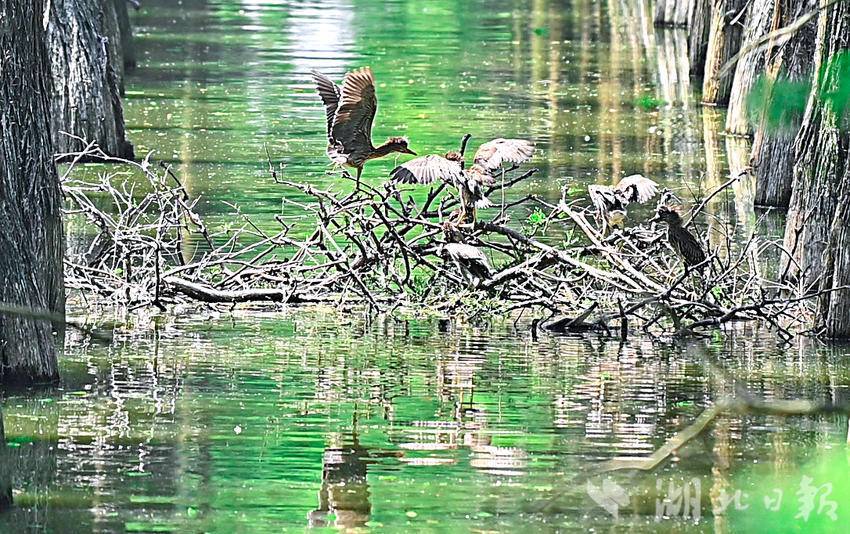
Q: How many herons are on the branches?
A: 5